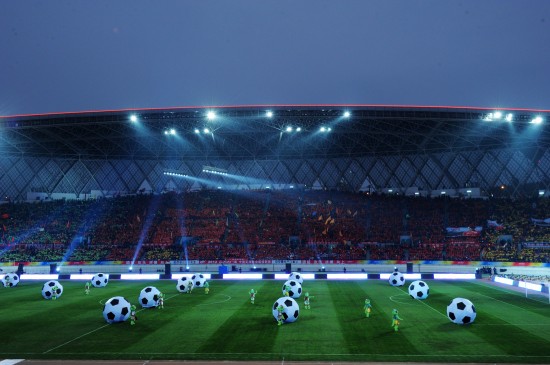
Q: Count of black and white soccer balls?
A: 13